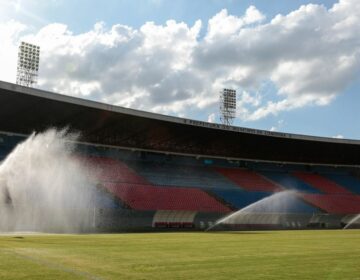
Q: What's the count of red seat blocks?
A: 5